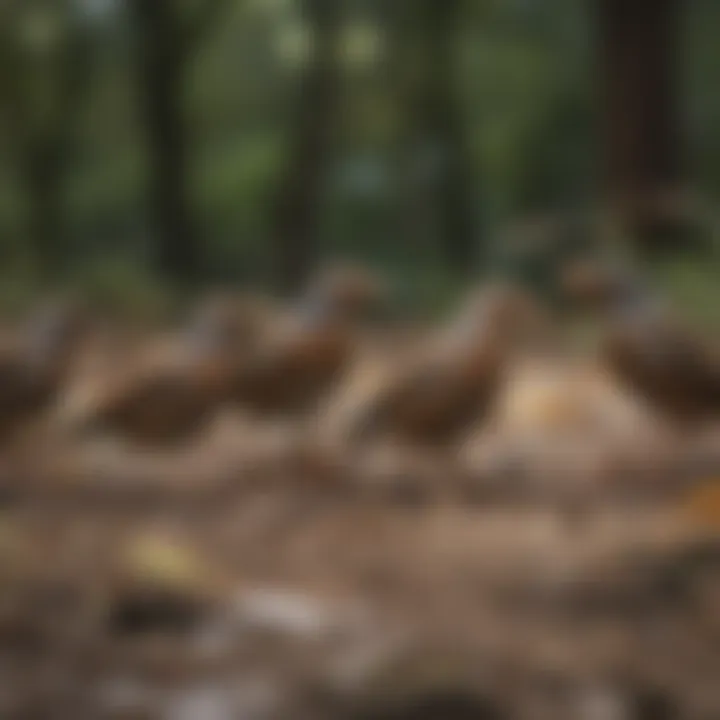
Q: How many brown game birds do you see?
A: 5